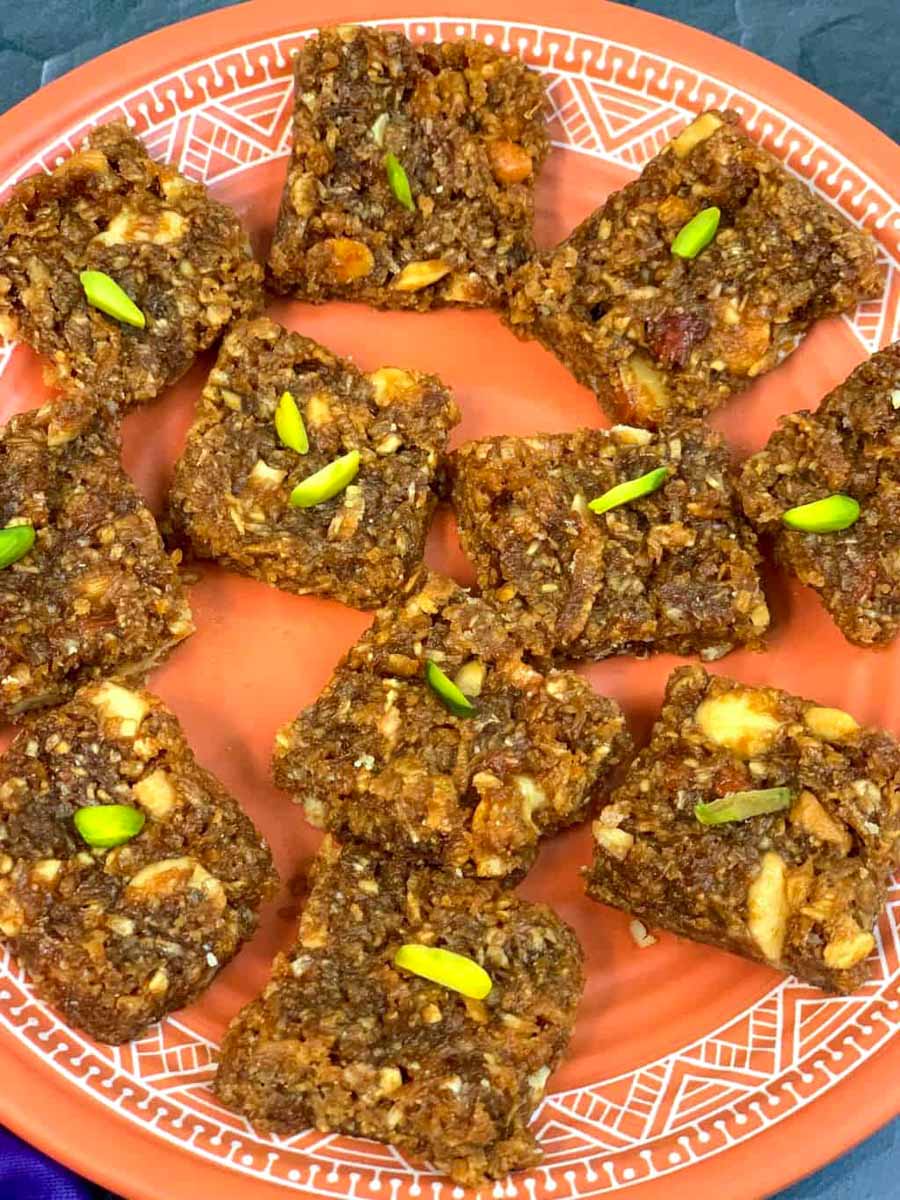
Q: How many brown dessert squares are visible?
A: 11